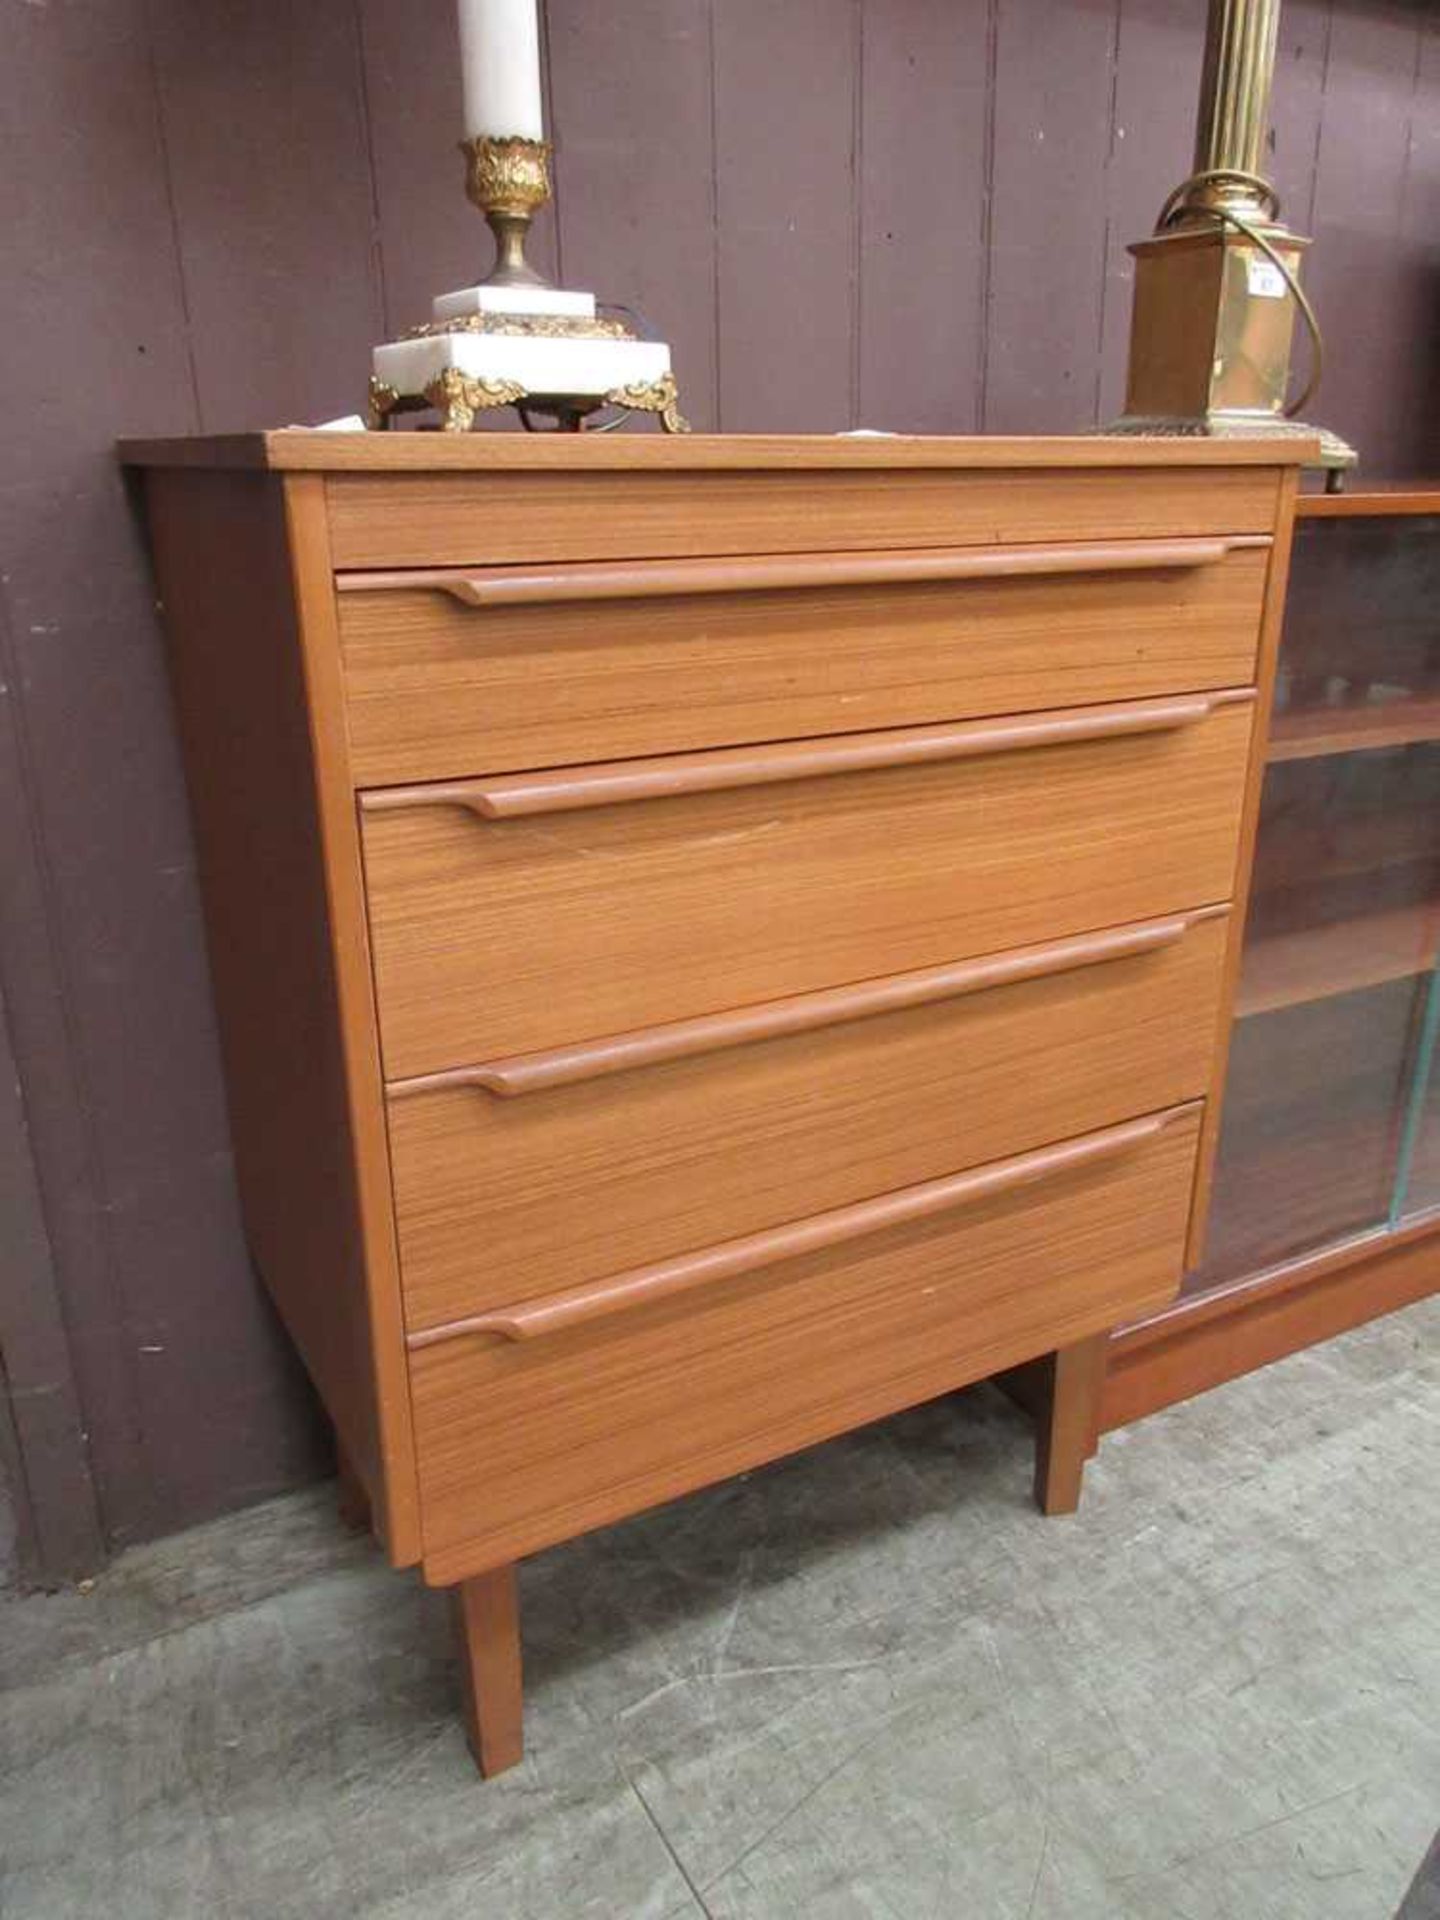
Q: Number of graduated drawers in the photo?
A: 4